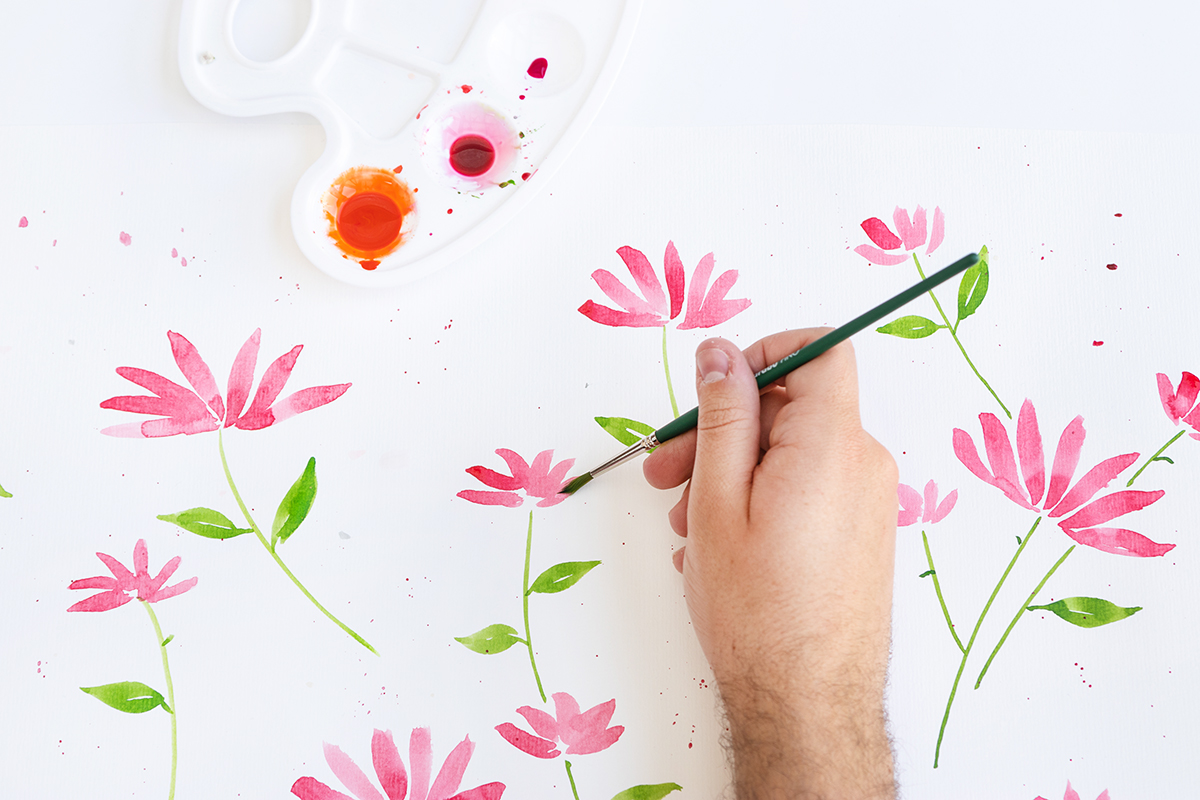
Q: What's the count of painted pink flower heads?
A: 11